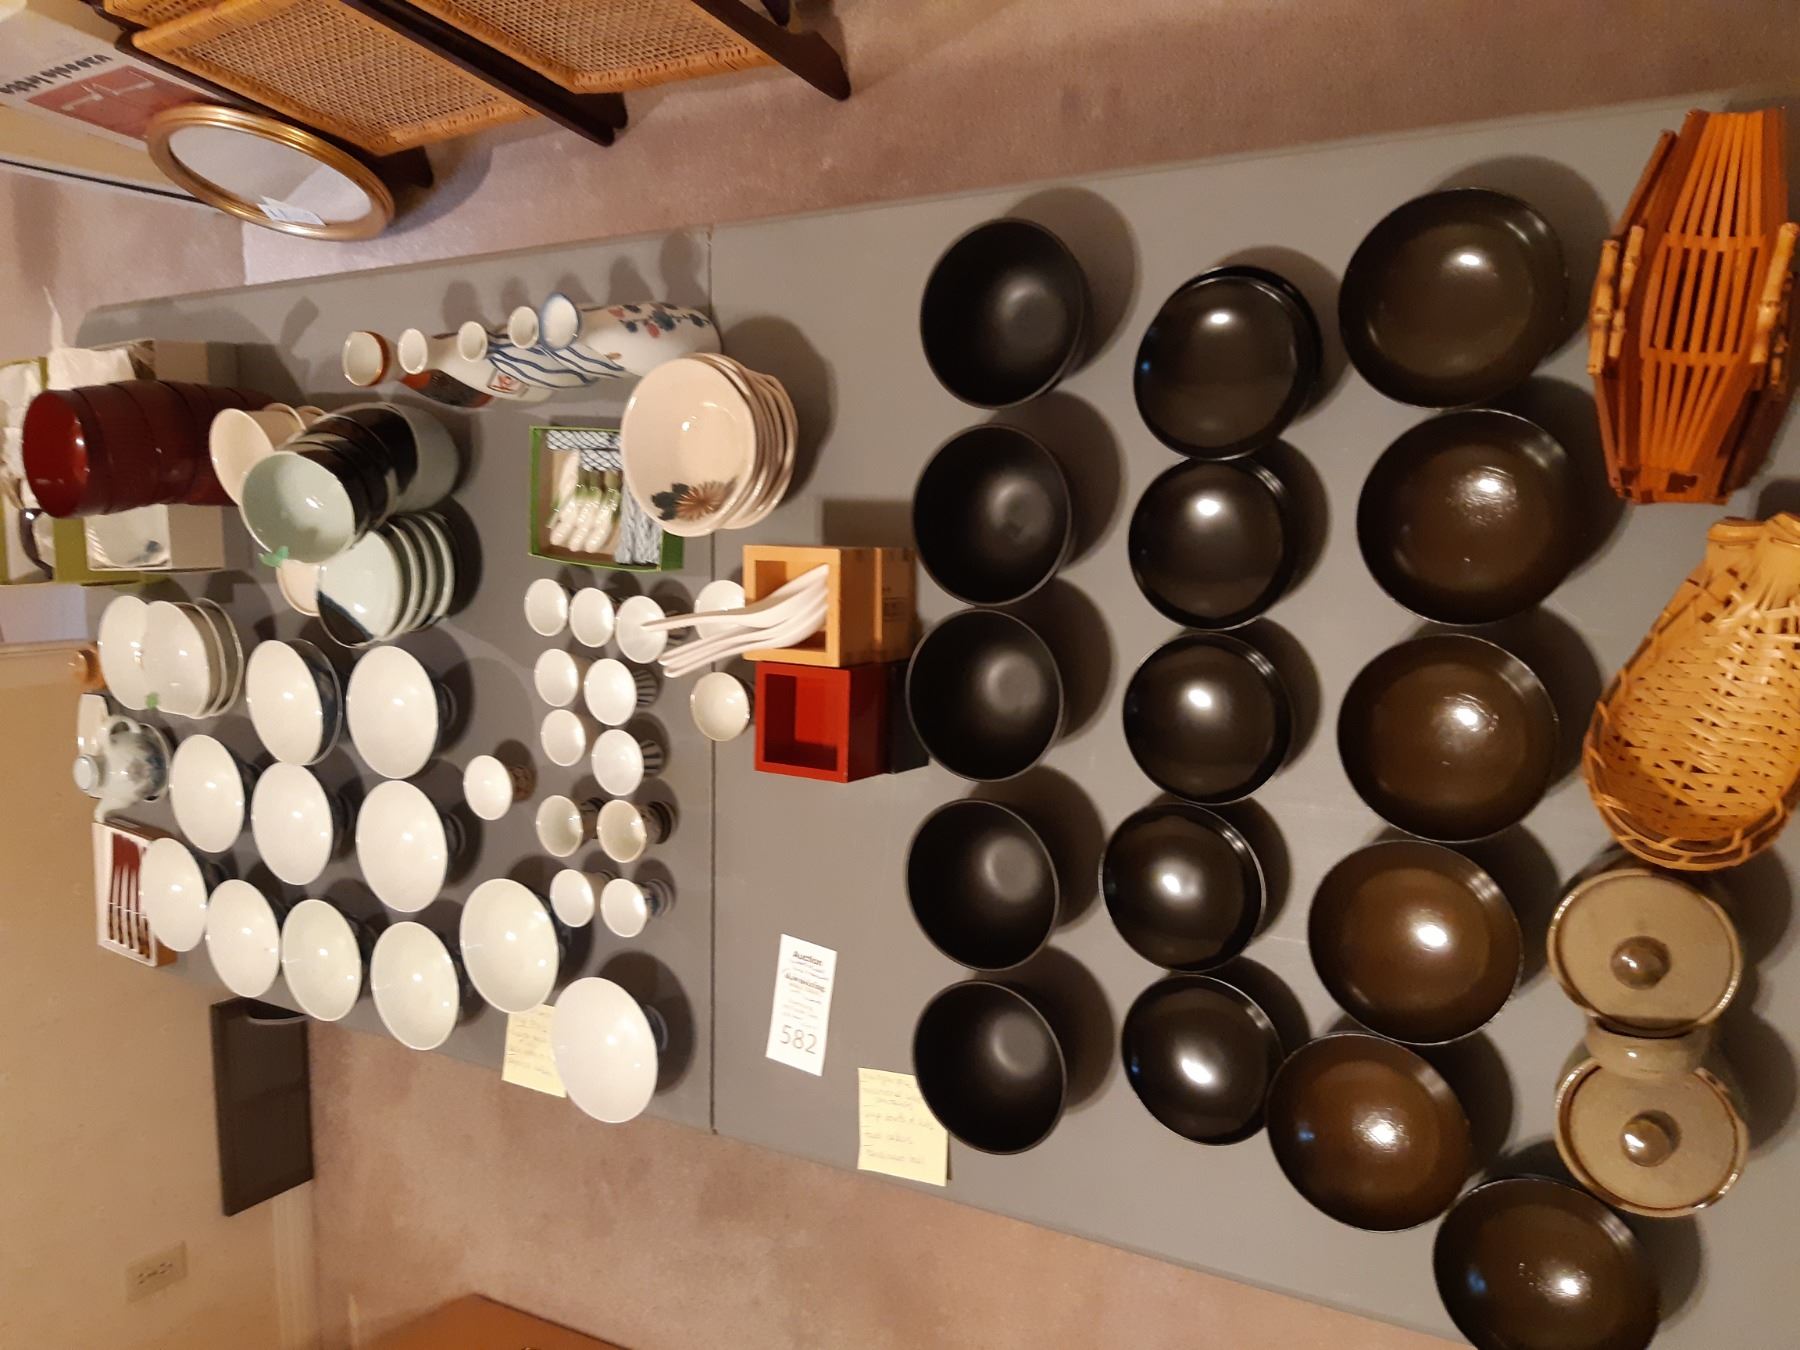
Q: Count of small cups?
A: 14